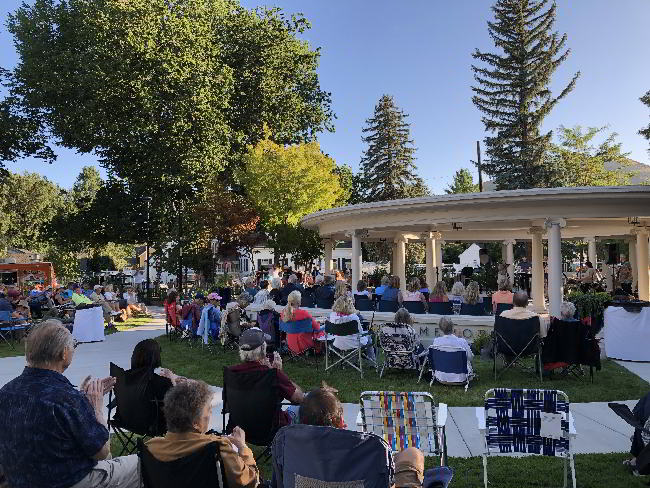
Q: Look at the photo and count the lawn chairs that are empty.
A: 2